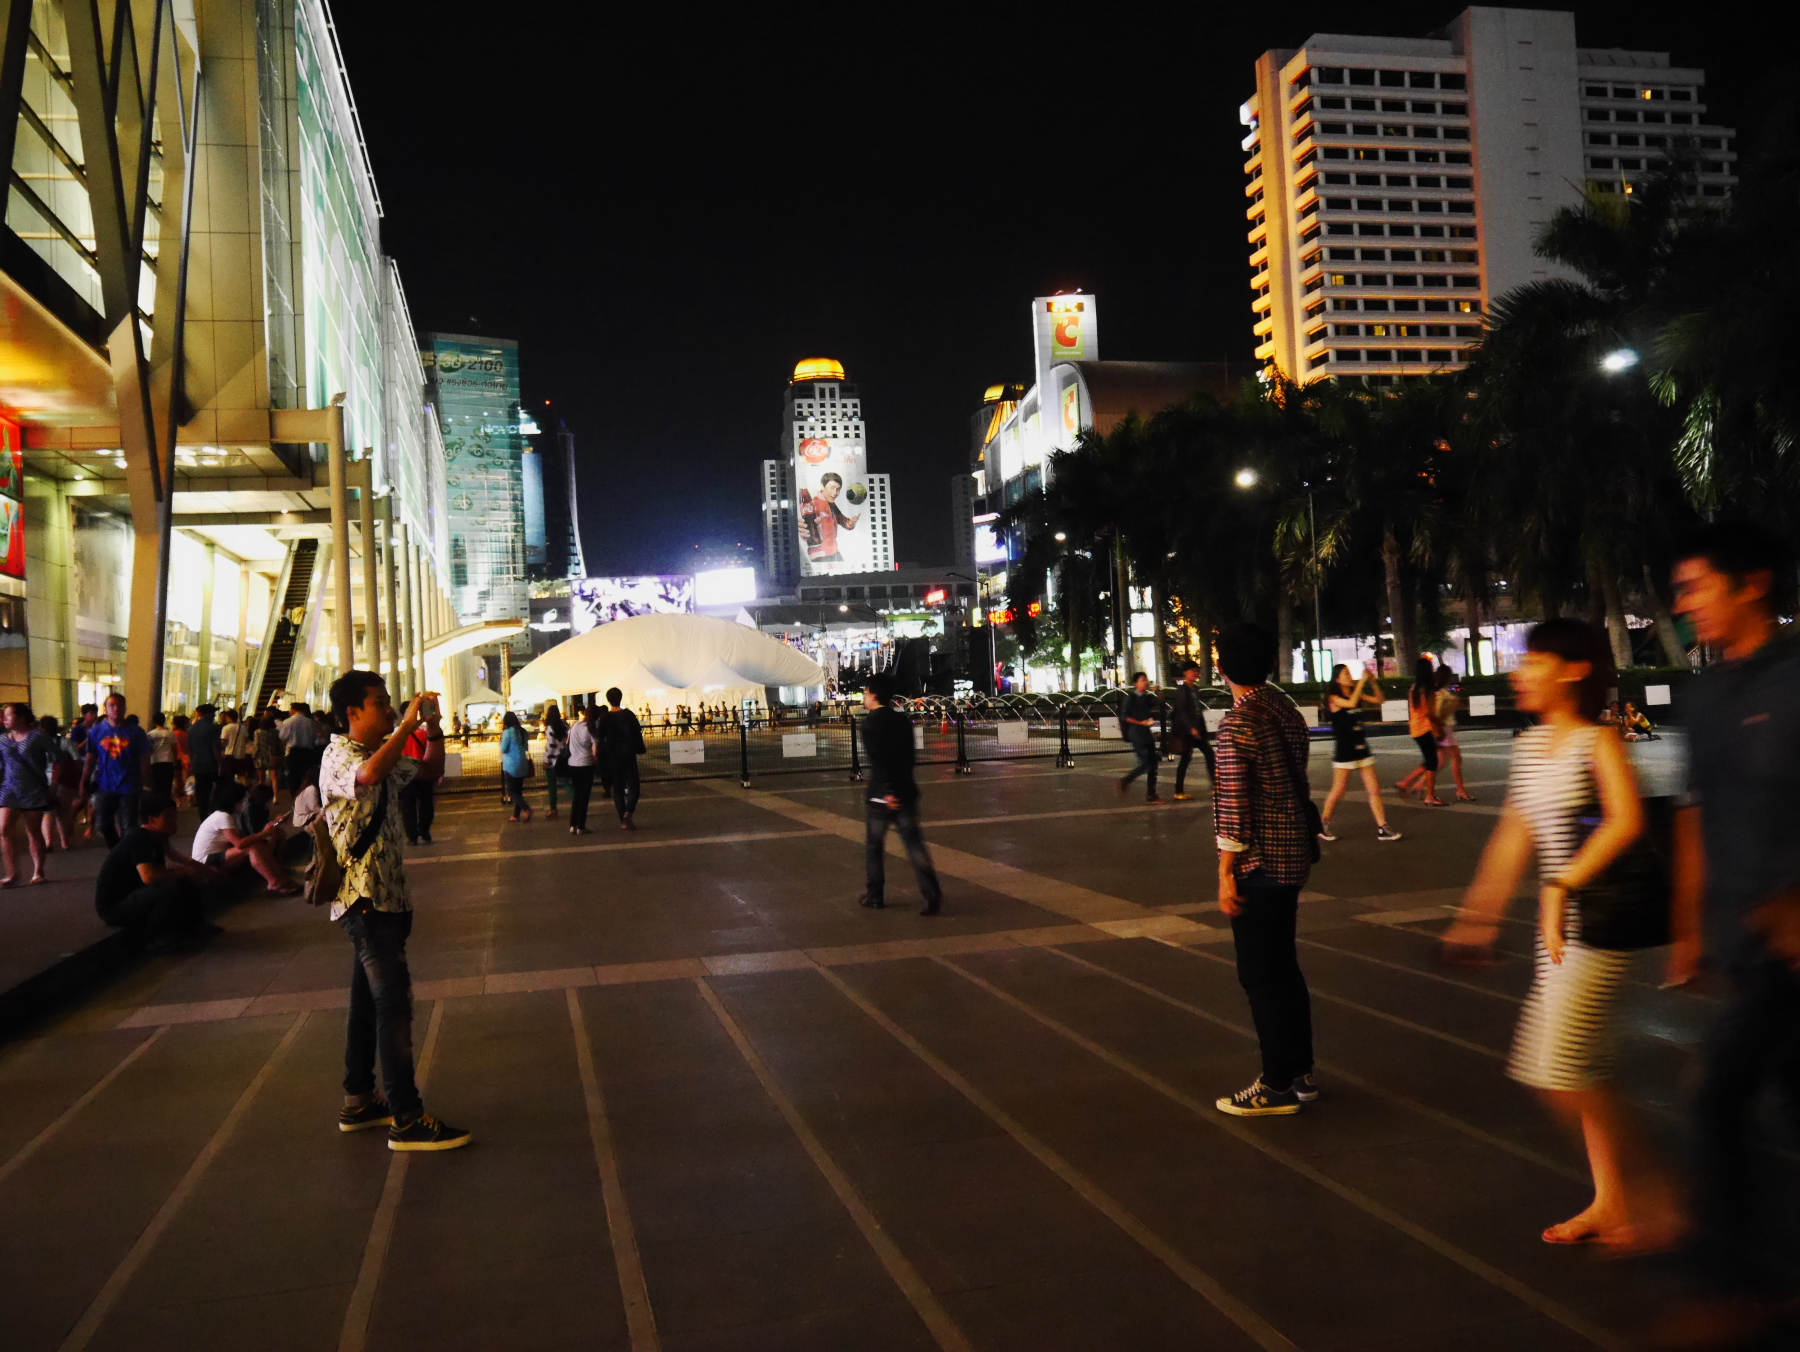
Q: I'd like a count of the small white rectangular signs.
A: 11